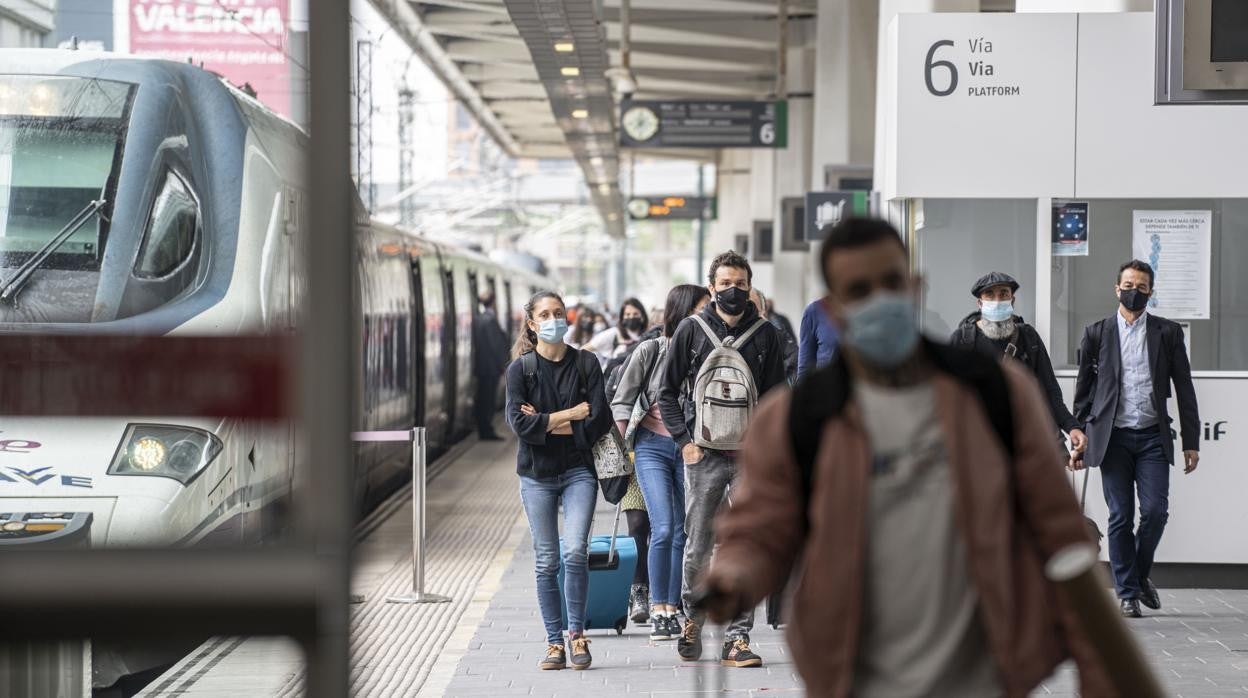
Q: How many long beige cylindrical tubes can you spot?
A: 1